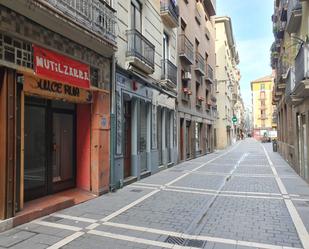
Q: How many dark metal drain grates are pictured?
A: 2